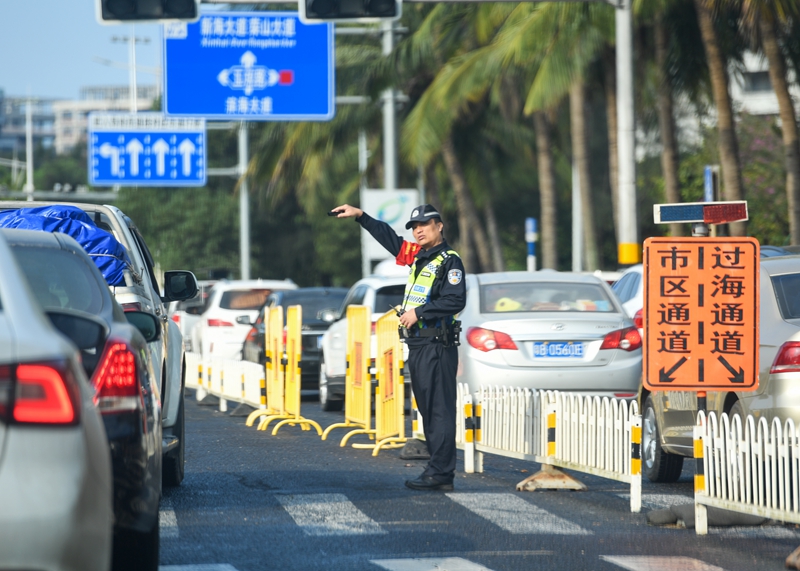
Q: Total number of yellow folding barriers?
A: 4